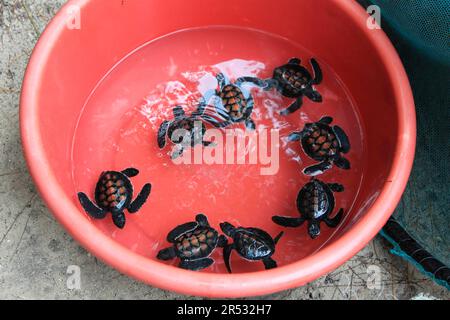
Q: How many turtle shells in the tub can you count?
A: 8